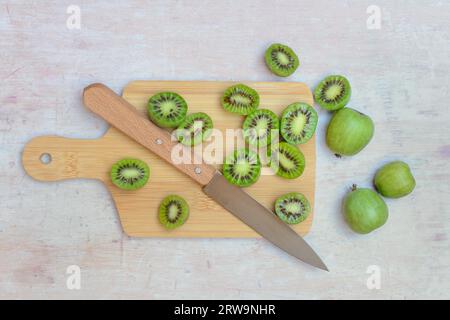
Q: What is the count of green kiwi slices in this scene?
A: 12